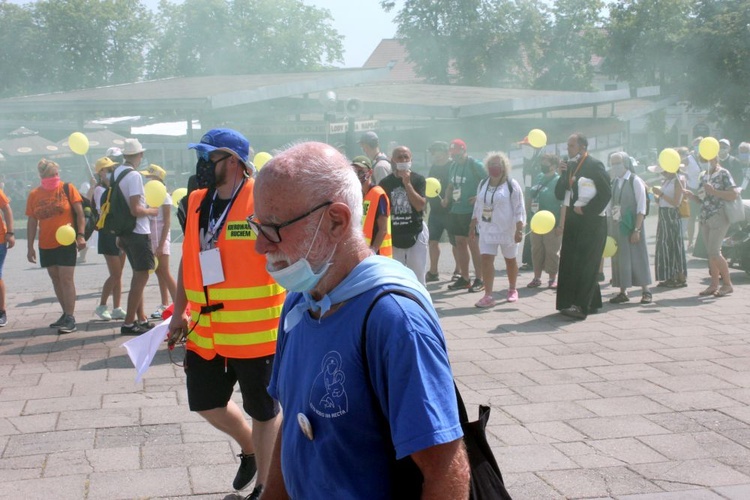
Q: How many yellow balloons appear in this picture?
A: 12